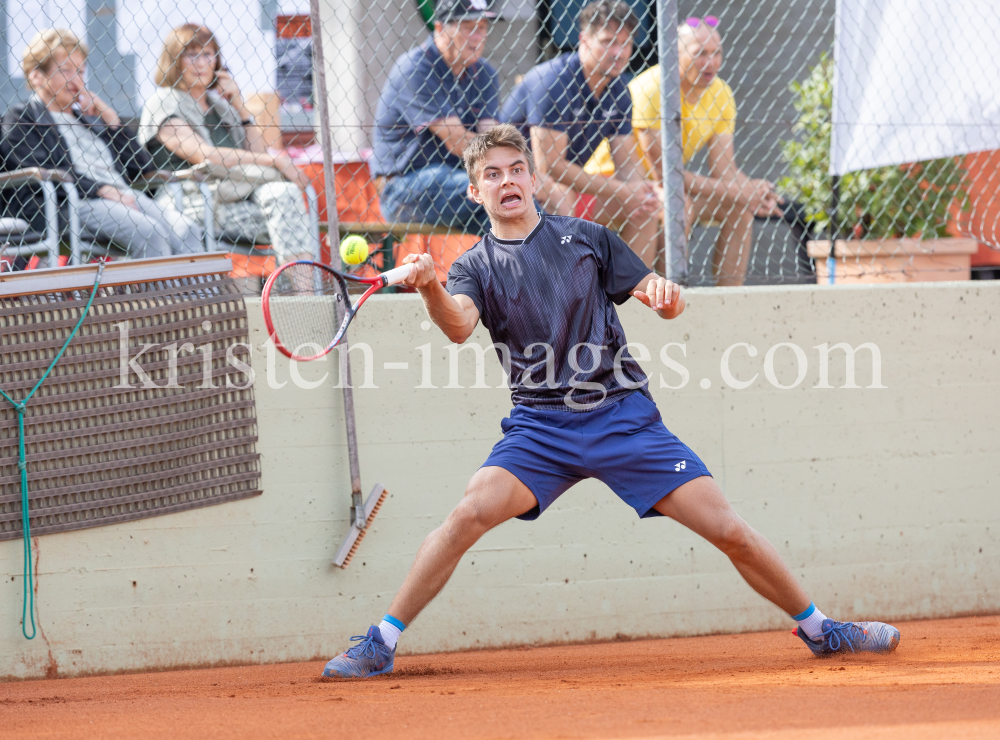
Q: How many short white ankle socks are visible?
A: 2